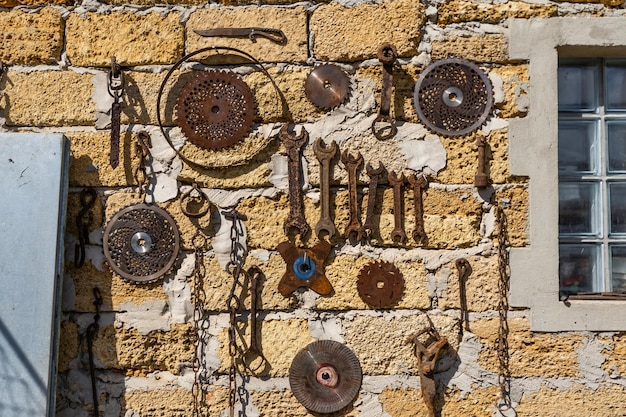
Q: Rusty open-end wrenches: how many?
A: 6